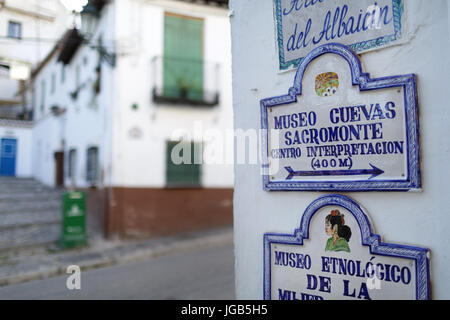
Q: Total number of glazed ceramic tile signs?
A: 3